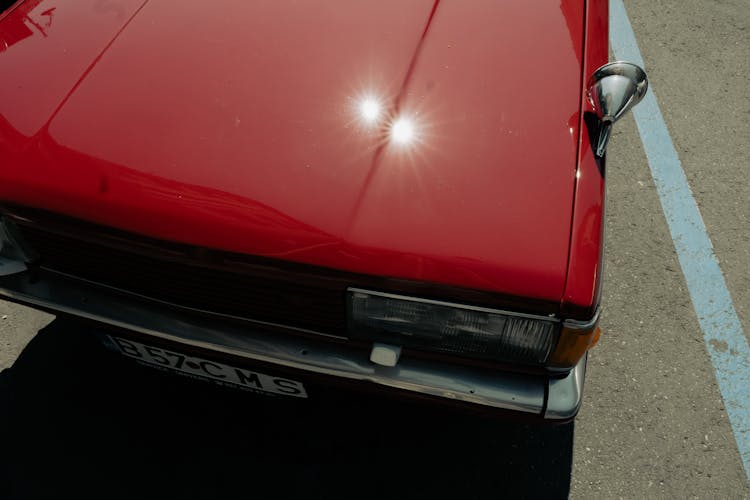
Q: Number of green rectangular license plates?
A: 0